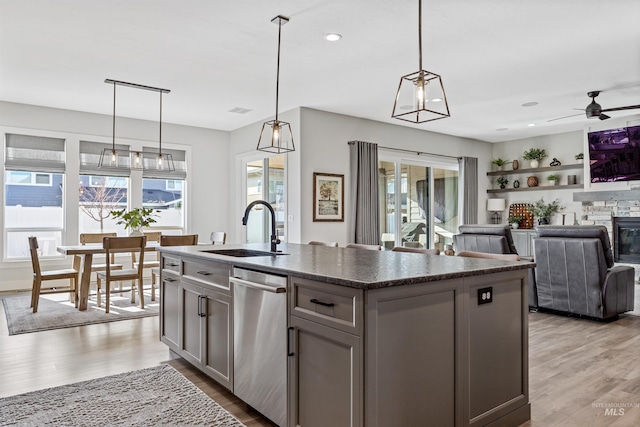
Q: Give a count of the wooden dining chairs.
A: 6